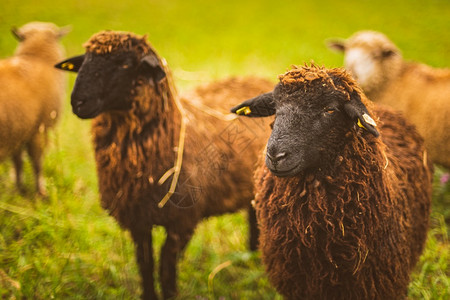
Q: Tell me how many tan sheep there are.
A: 2